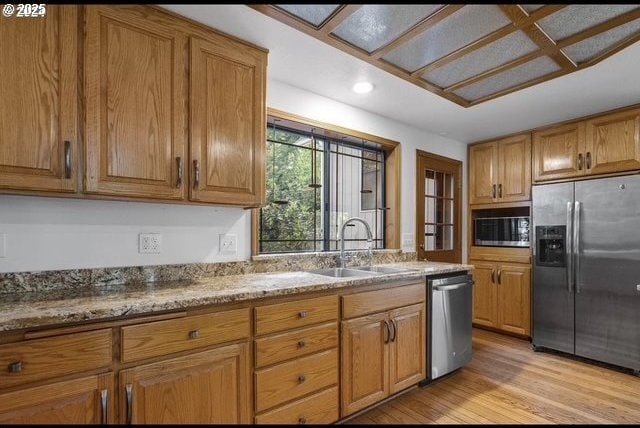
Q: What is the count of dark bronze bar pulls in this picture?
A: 13